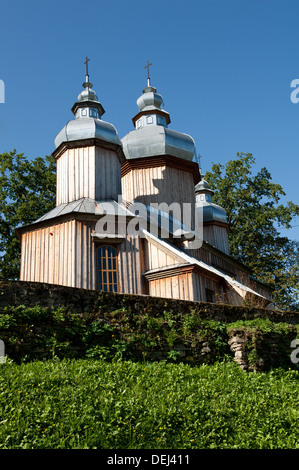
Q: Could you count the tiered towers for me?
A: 3